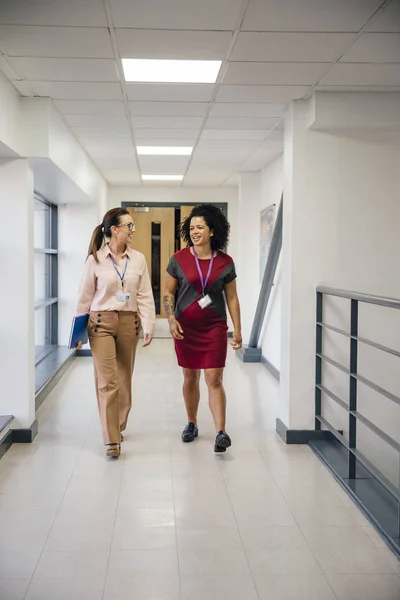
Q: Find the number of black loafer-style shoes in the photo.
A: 2